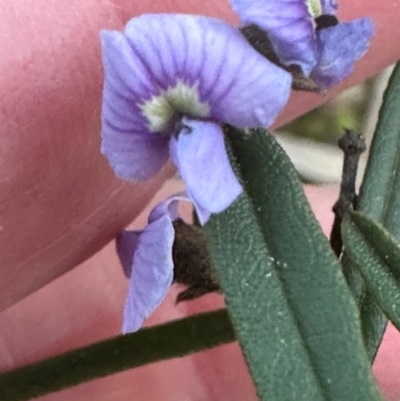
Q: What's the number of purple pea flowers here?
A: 3